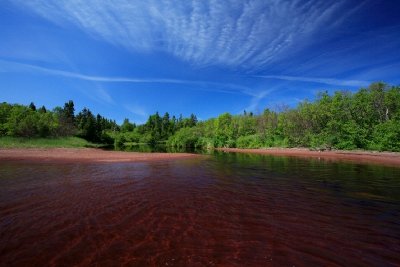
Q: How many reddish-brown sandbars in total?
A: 2